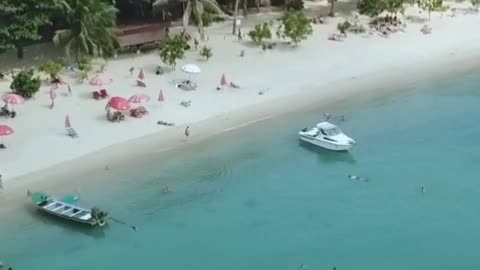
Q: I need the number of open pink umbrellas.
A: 5